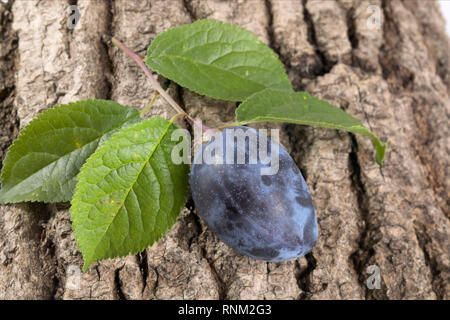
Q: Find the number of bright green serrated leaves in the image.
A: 4